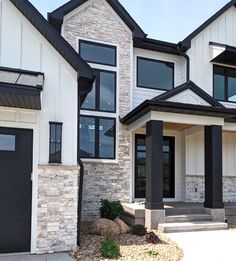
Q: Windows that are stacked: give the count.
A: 3